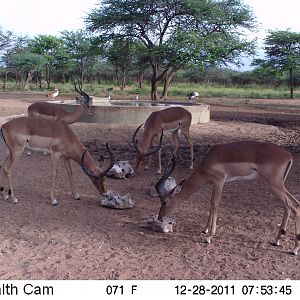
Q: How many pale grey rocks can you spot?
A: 4